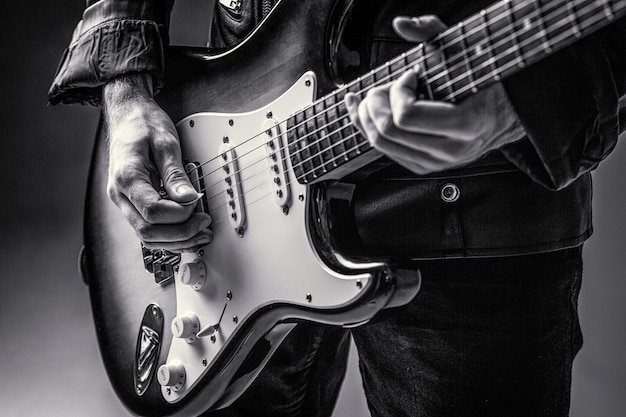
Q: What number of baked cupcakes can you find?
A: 0